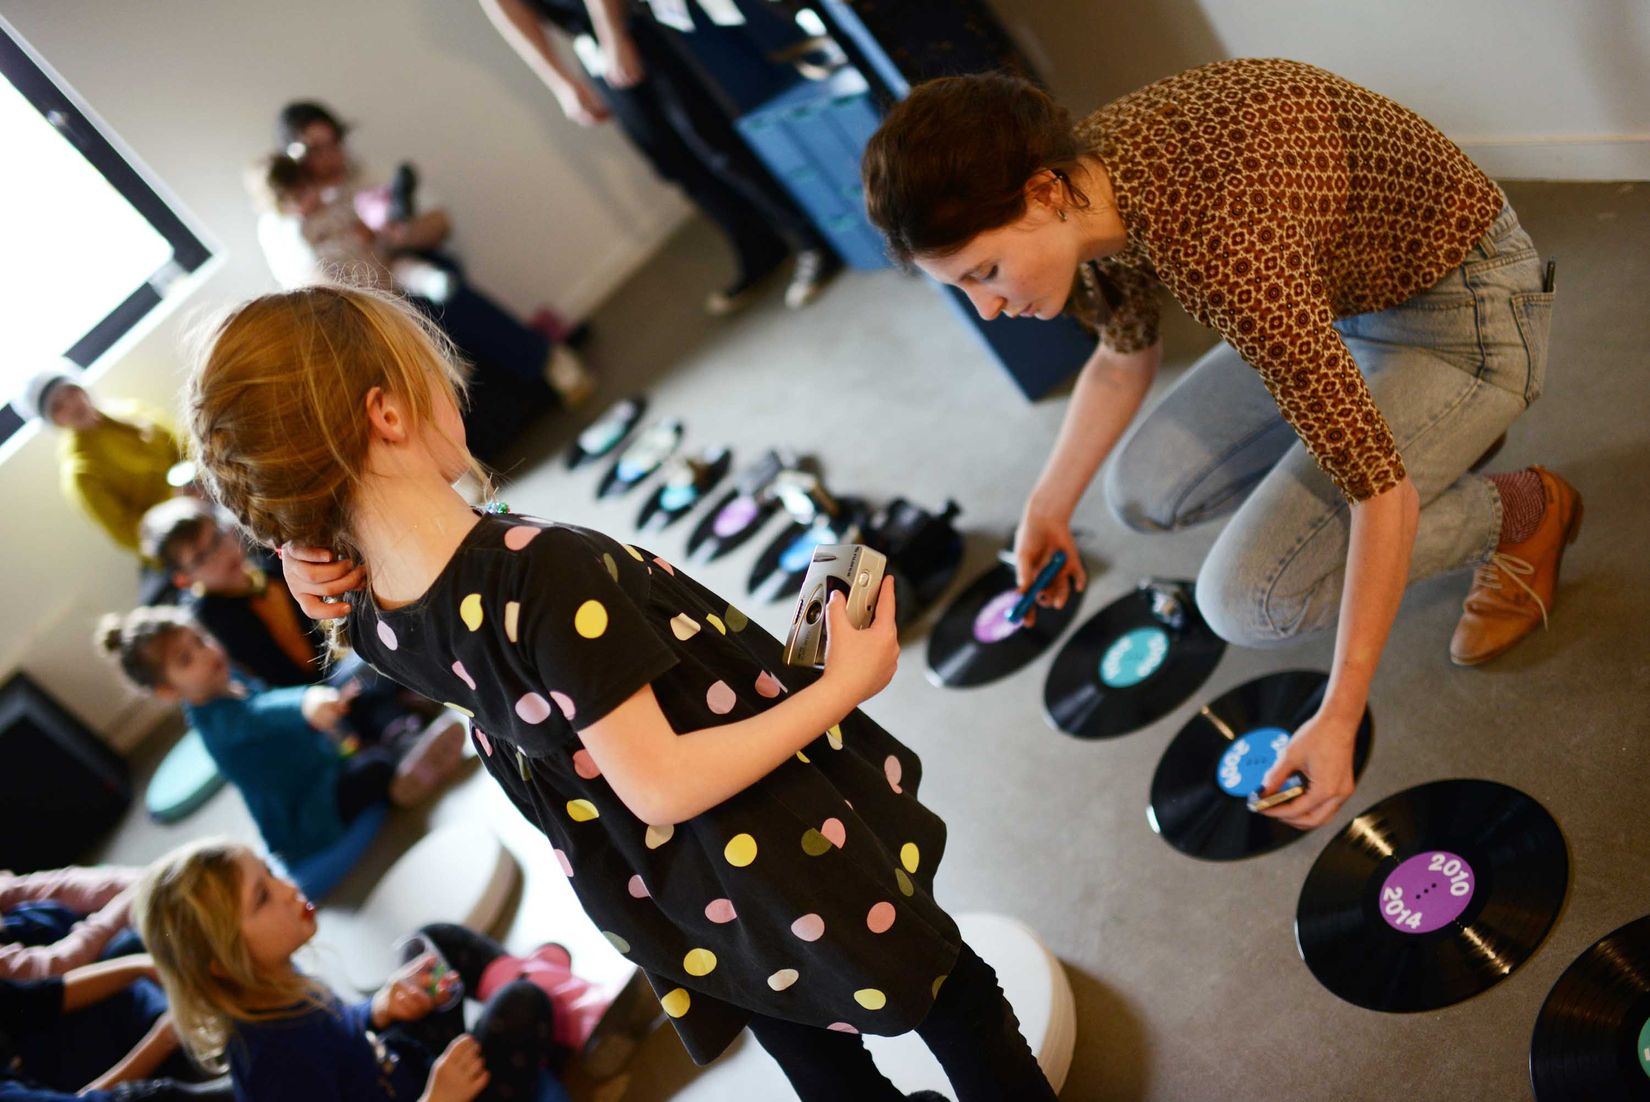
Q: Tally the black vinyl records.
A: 11